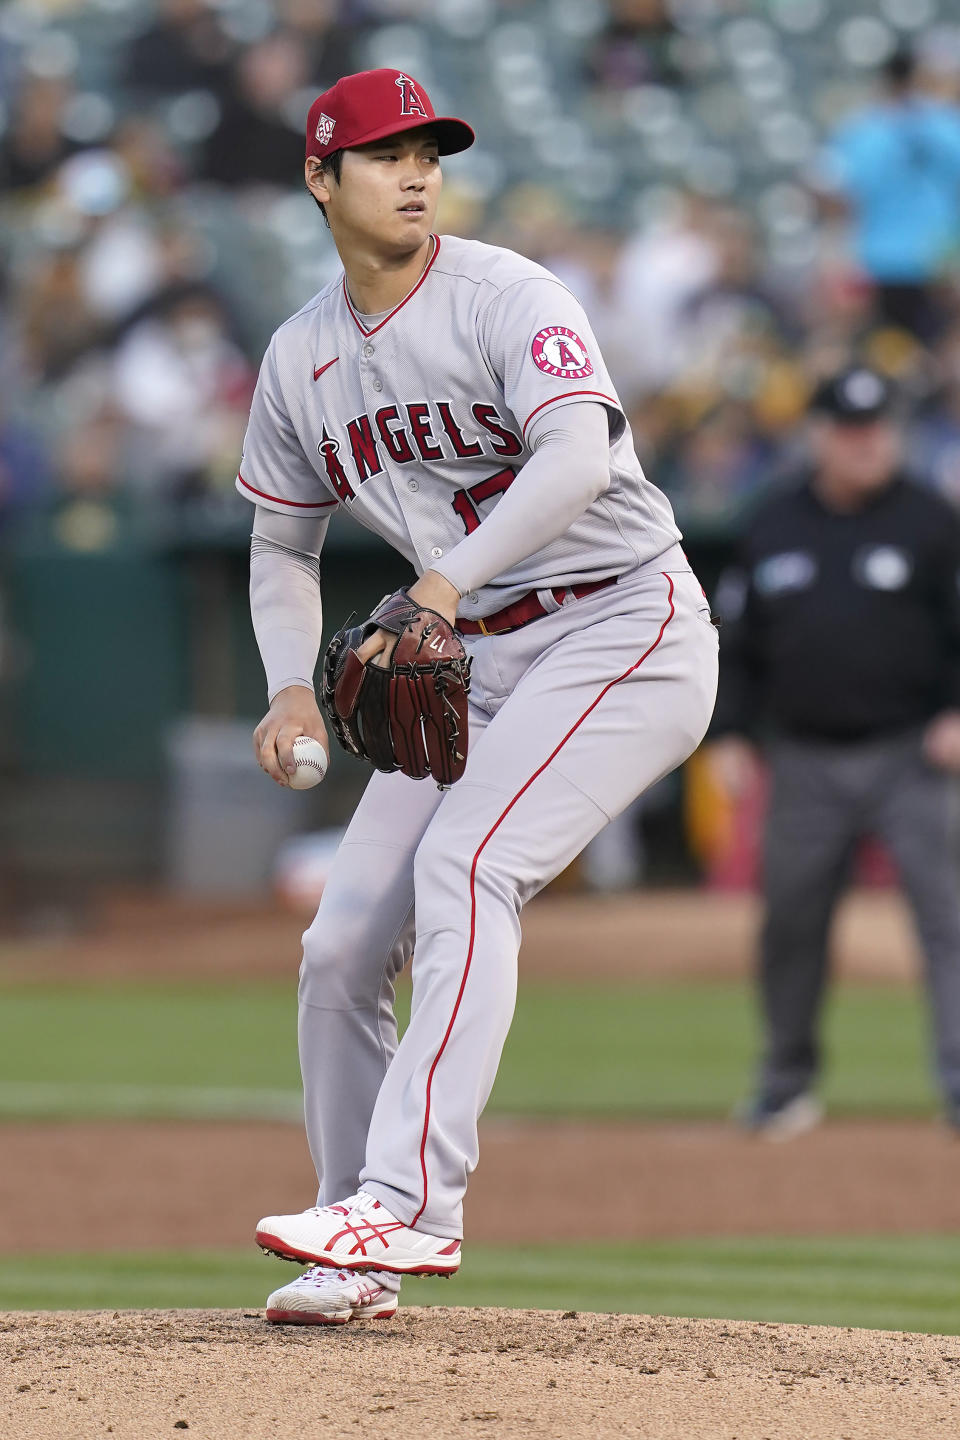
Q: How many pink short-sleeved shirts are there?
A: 0